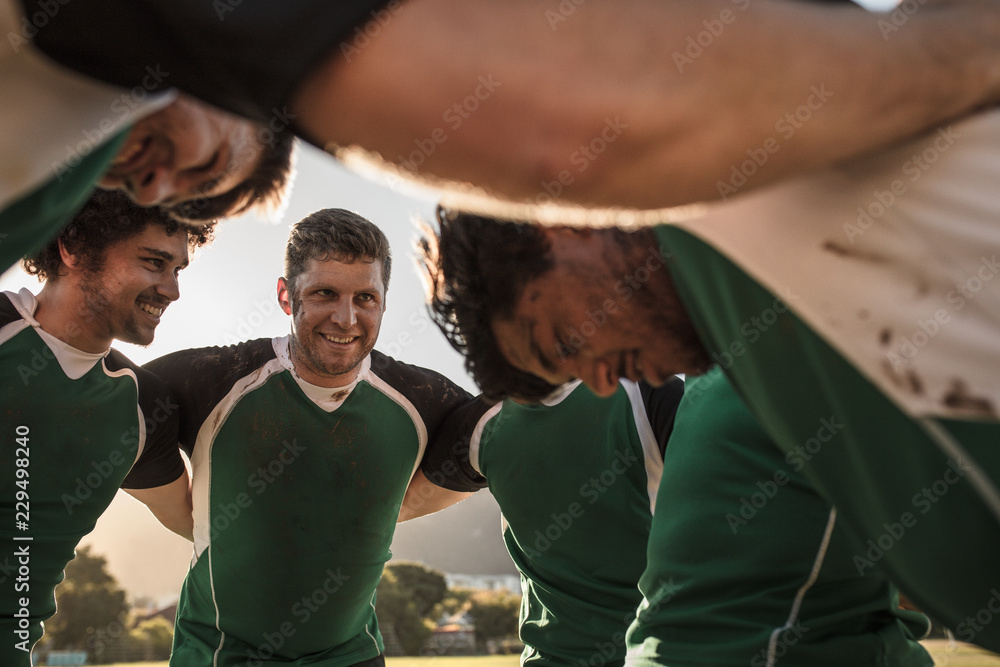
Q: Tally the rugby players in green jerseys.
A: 6